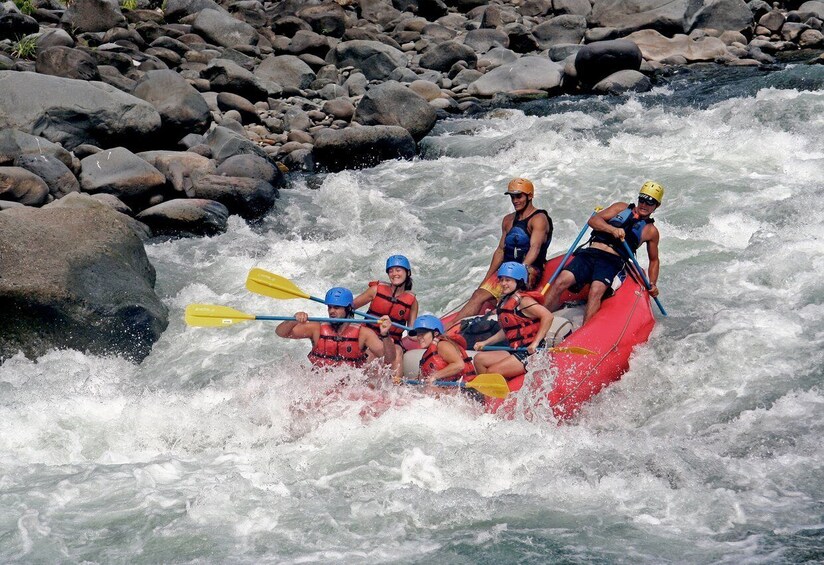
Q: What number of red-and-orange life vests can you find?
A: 4